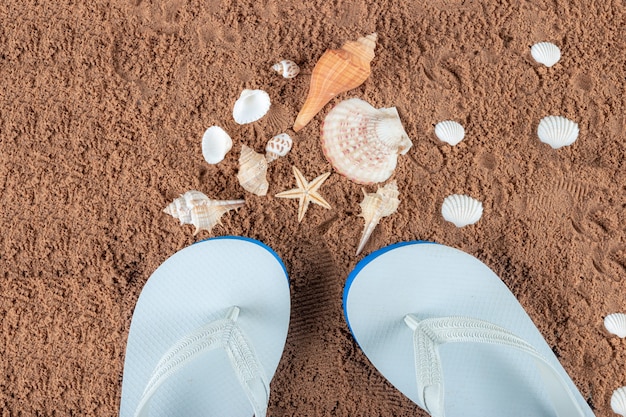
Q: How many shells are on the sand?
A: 15